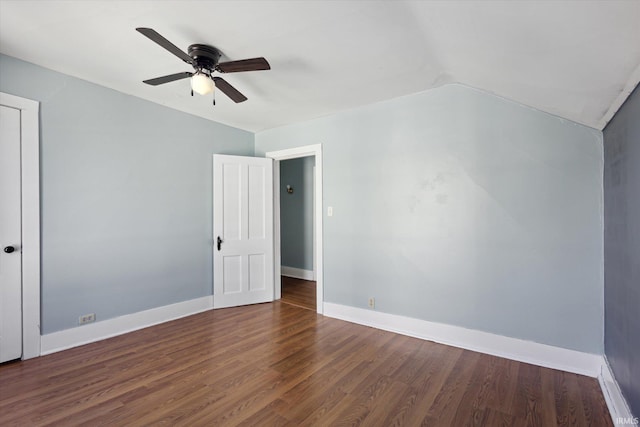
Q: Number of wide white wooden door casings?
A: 2